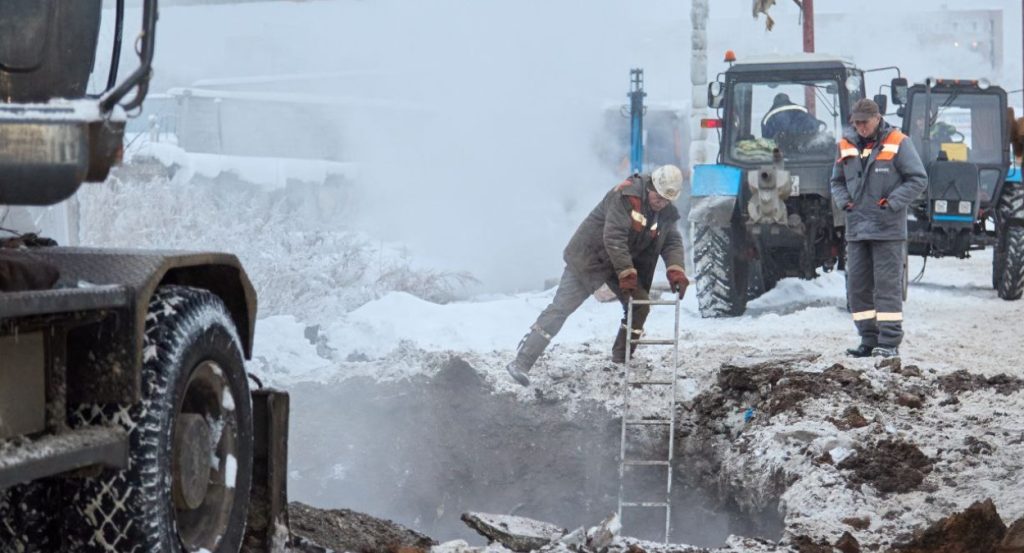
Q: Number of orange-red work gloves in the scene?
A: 2